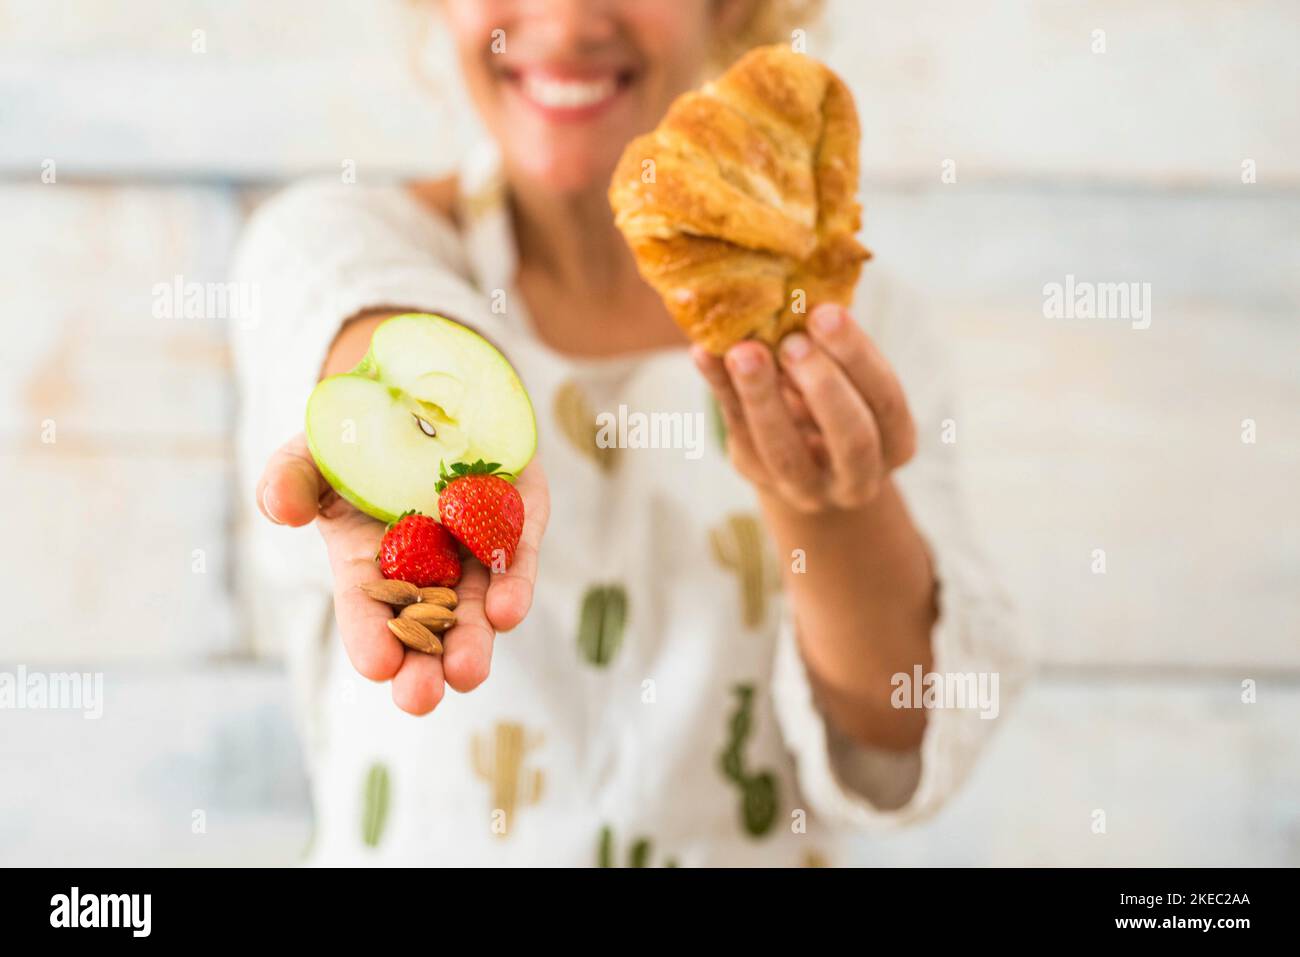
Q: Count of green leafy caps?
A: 2